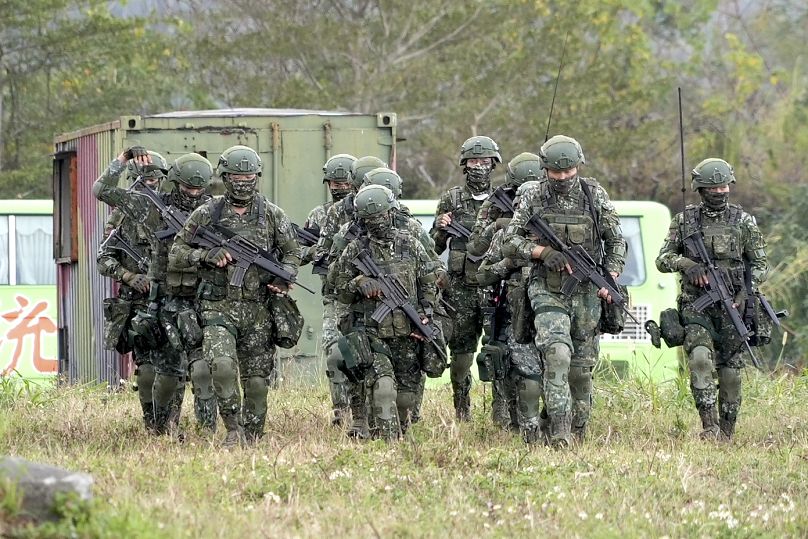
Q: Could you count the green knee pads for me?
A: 14